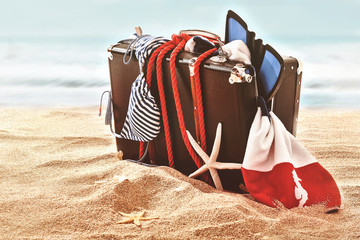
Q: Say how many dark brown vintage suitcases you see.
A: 1